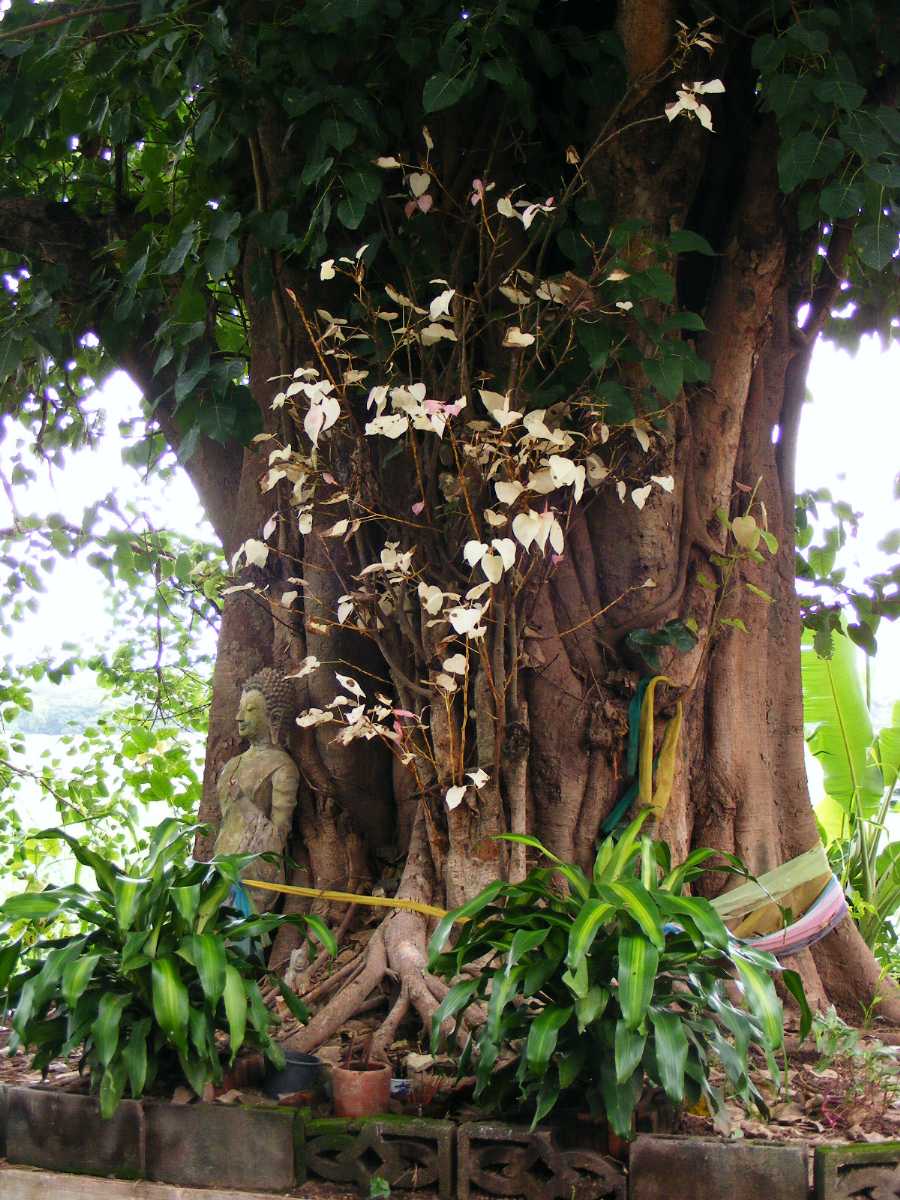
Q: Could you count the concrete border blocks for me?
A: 6